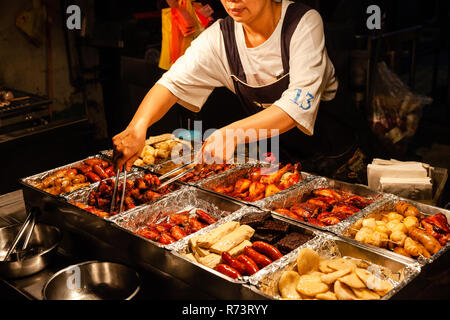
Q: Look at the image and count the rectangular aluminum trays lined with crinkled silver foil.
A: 10